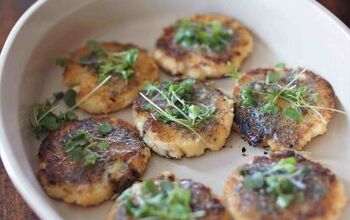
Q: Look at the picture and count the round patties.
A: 7